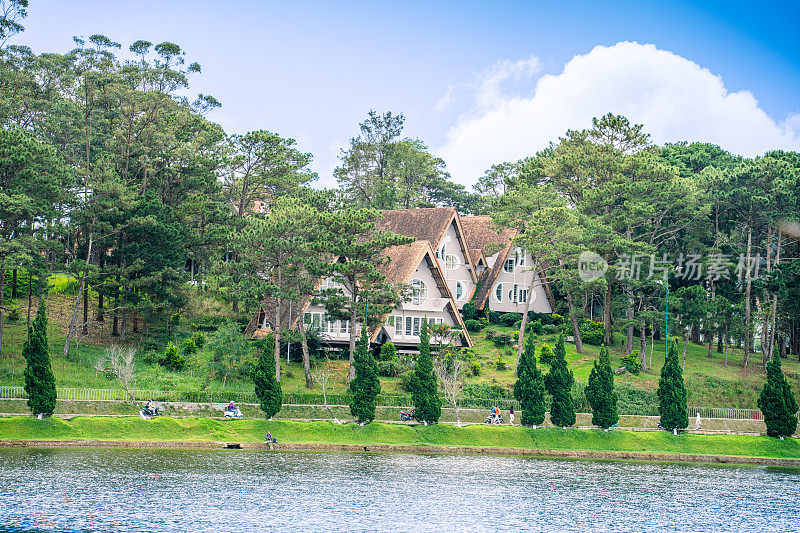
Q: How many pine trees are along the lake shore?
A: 9